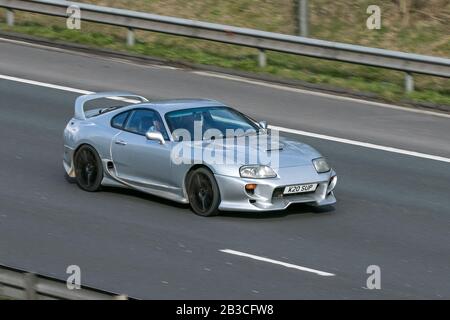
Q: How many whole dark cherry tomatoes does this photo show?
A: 0